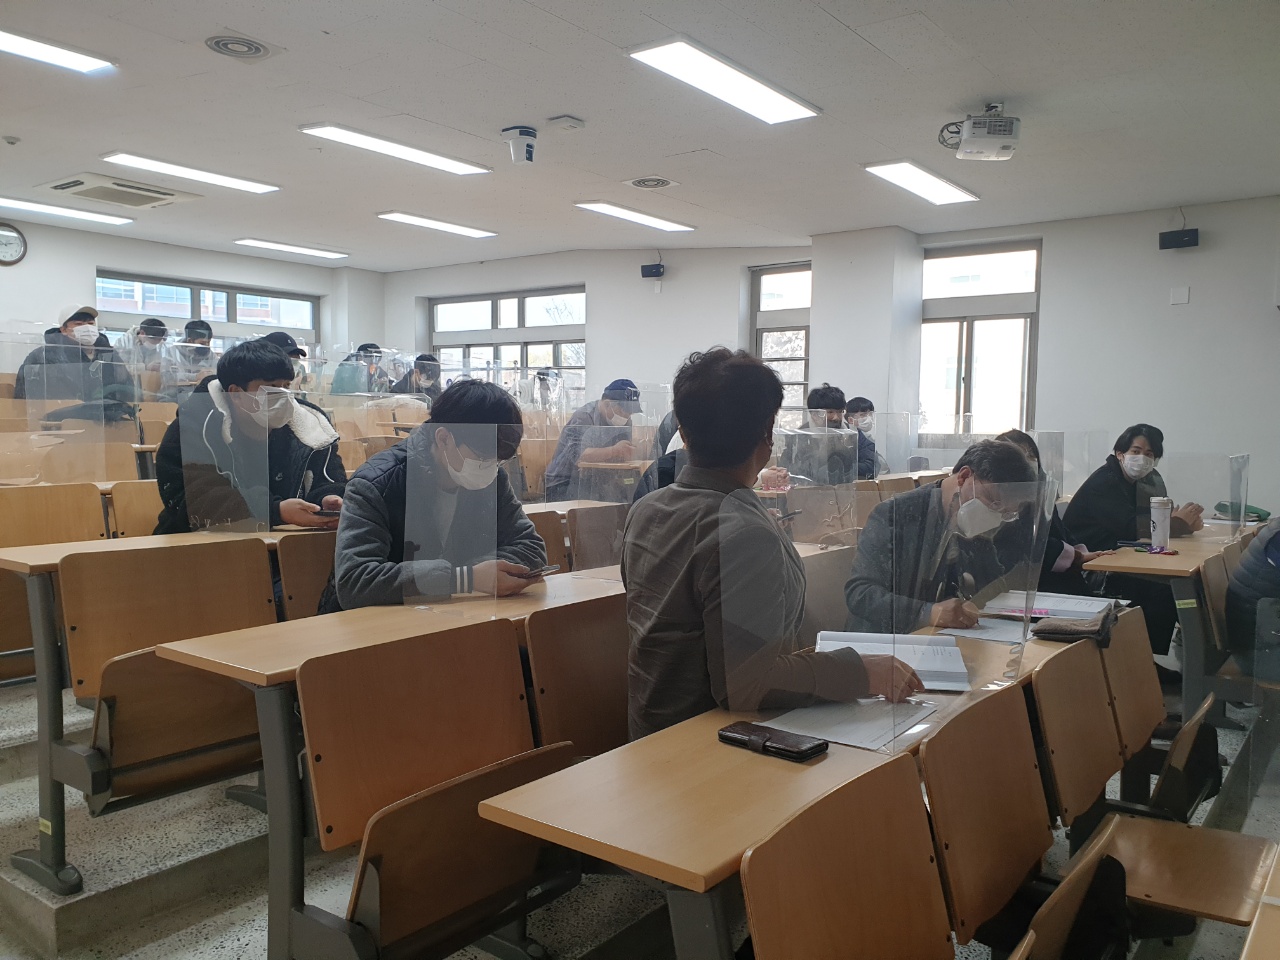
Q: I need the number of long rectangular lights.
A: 9